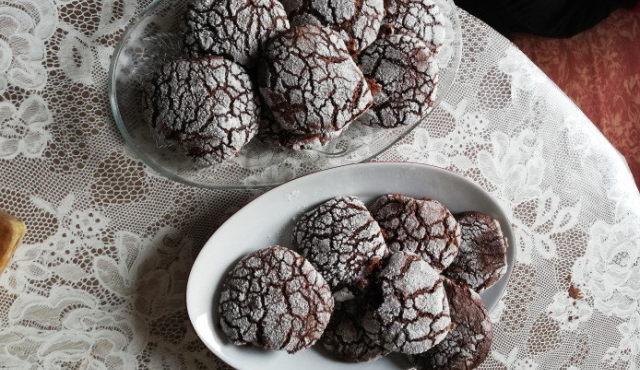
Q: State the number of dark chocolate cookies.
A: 14